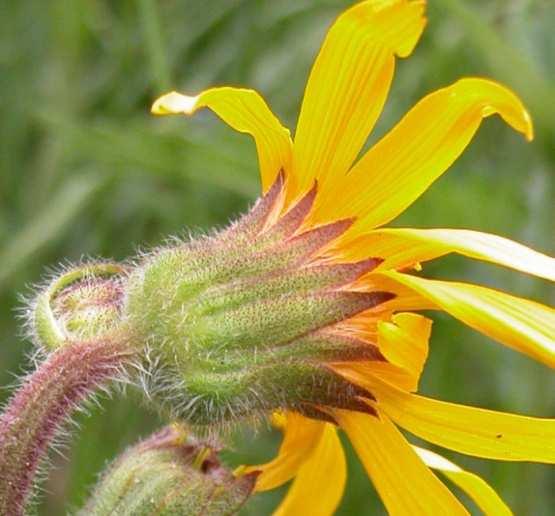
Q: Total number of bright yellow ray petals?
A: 11